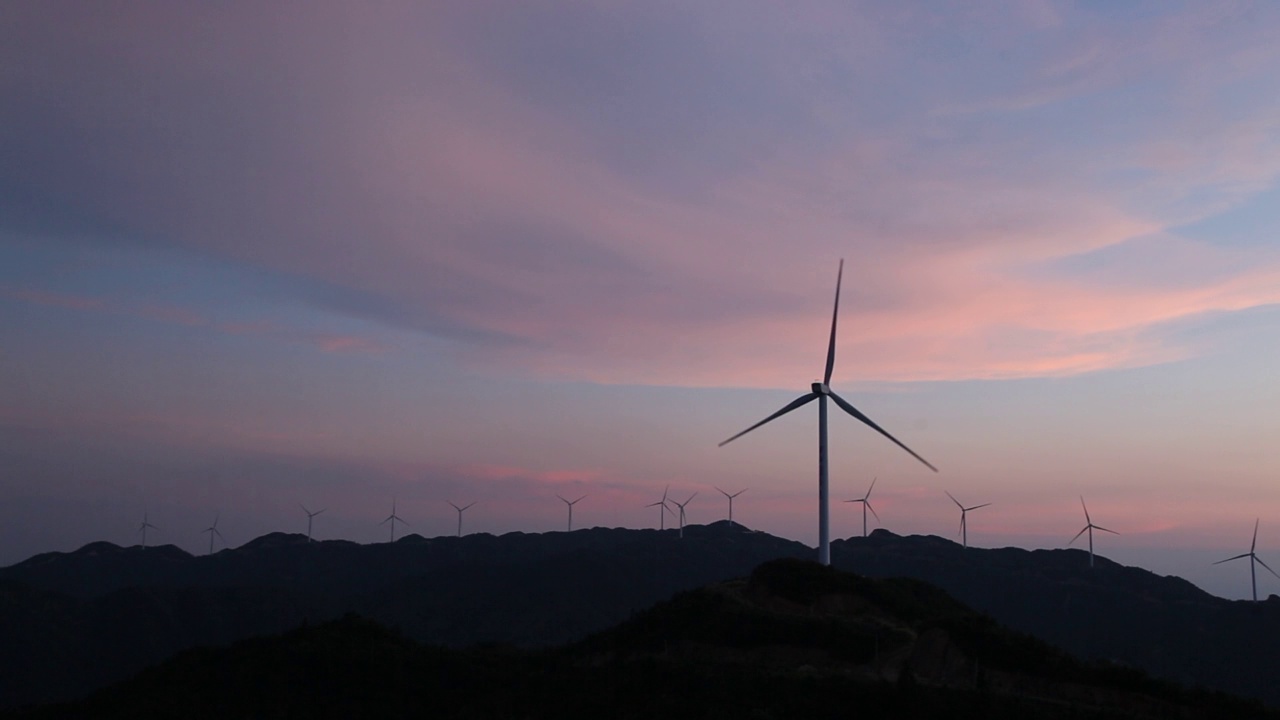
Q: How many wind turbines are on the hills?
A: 14